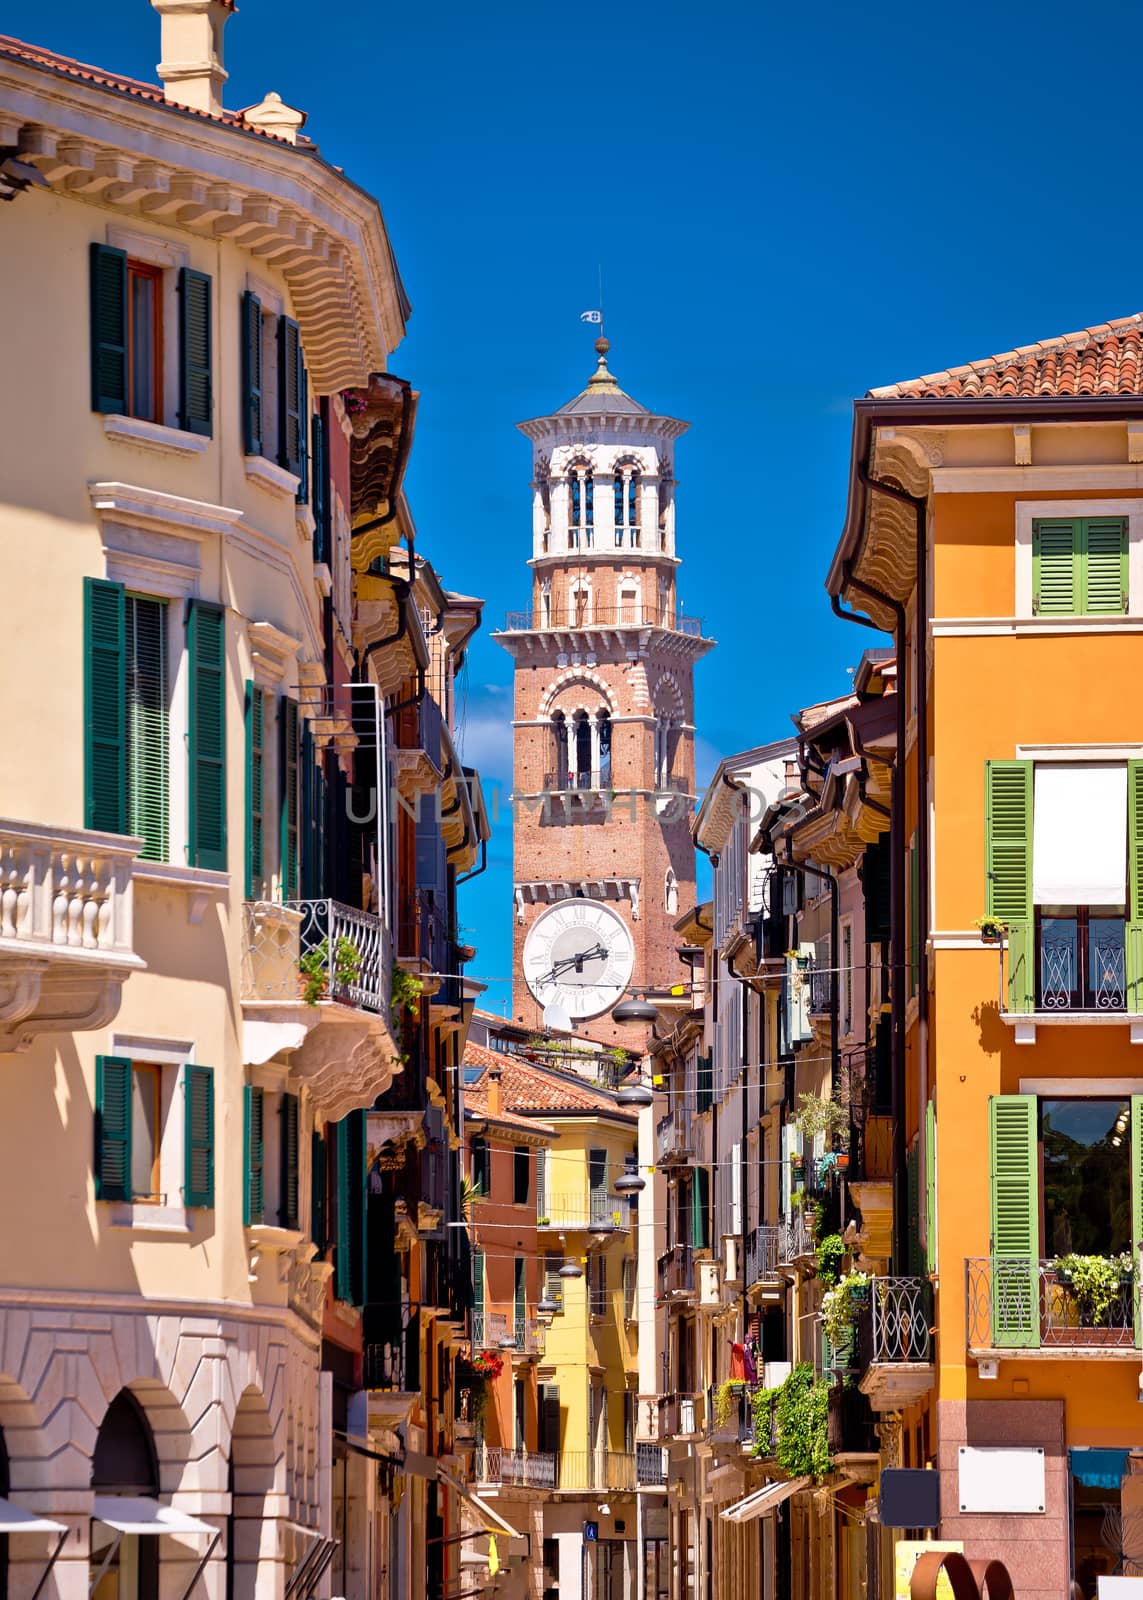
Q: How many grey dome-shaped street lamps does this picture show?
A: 7